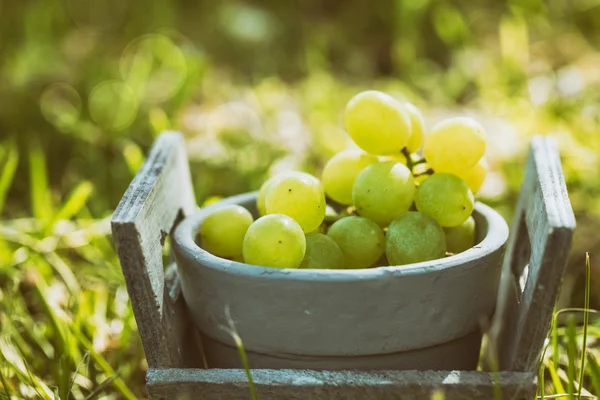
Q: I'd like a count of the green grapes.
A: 15